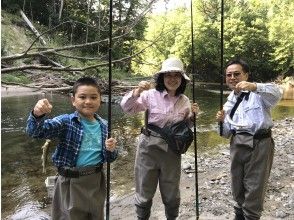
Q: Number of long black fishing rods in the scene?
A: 3